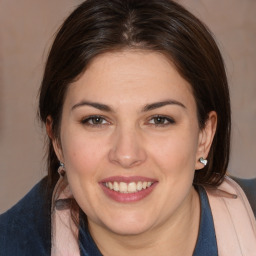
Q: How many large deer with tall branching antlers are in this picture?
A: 0